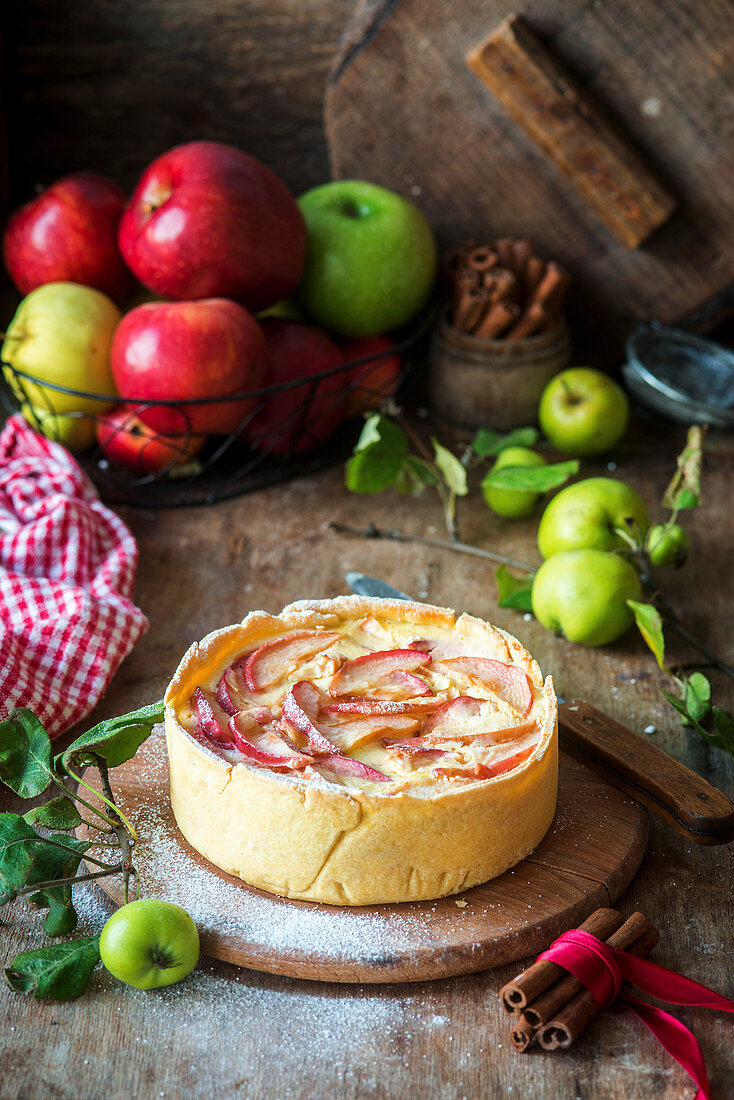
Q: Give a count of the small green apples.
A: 6